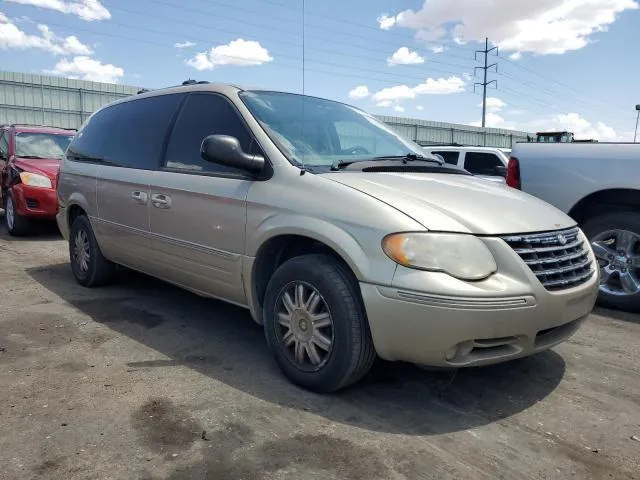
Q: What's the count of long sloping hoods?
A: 1